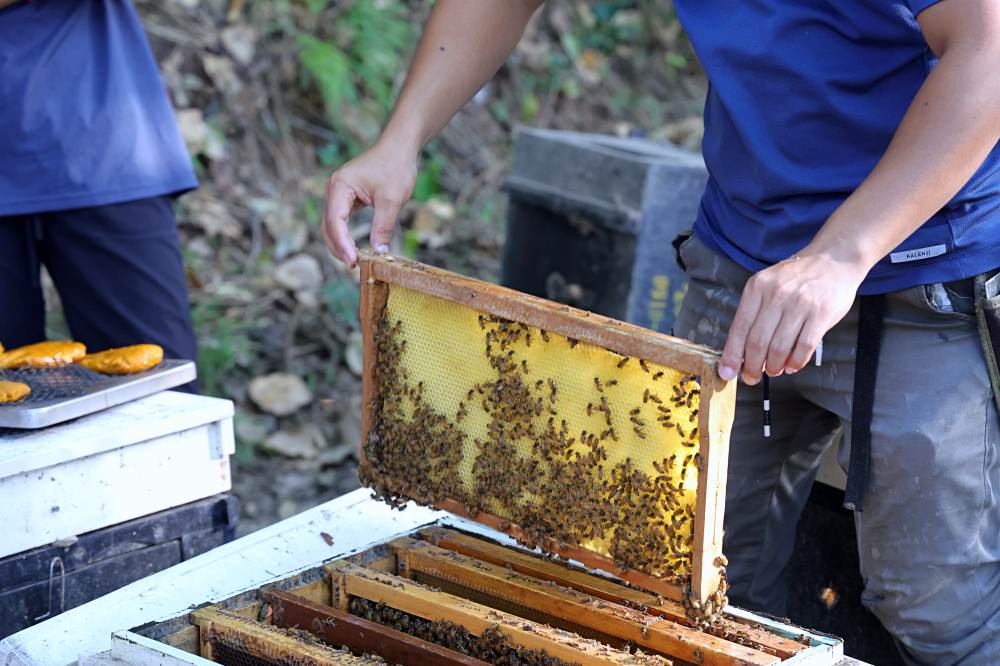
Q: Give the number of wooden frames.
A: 6